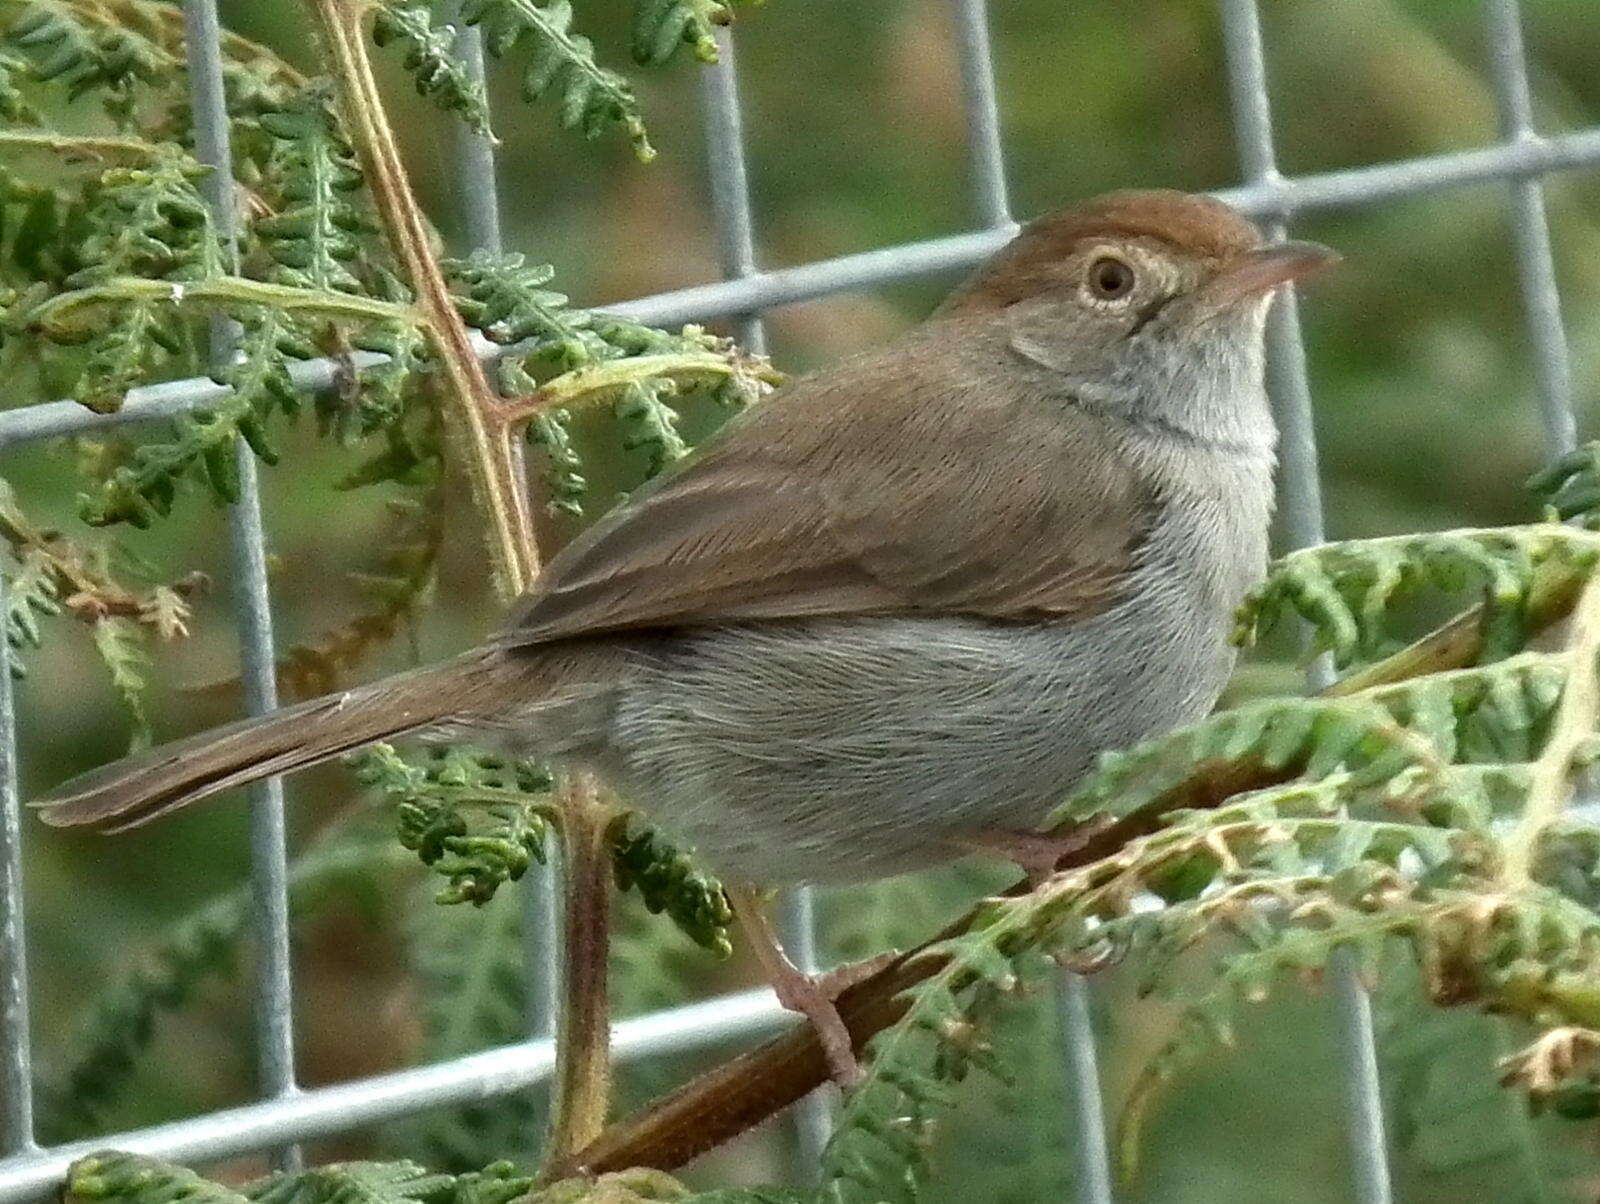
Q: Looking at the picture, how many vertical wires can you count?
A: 7